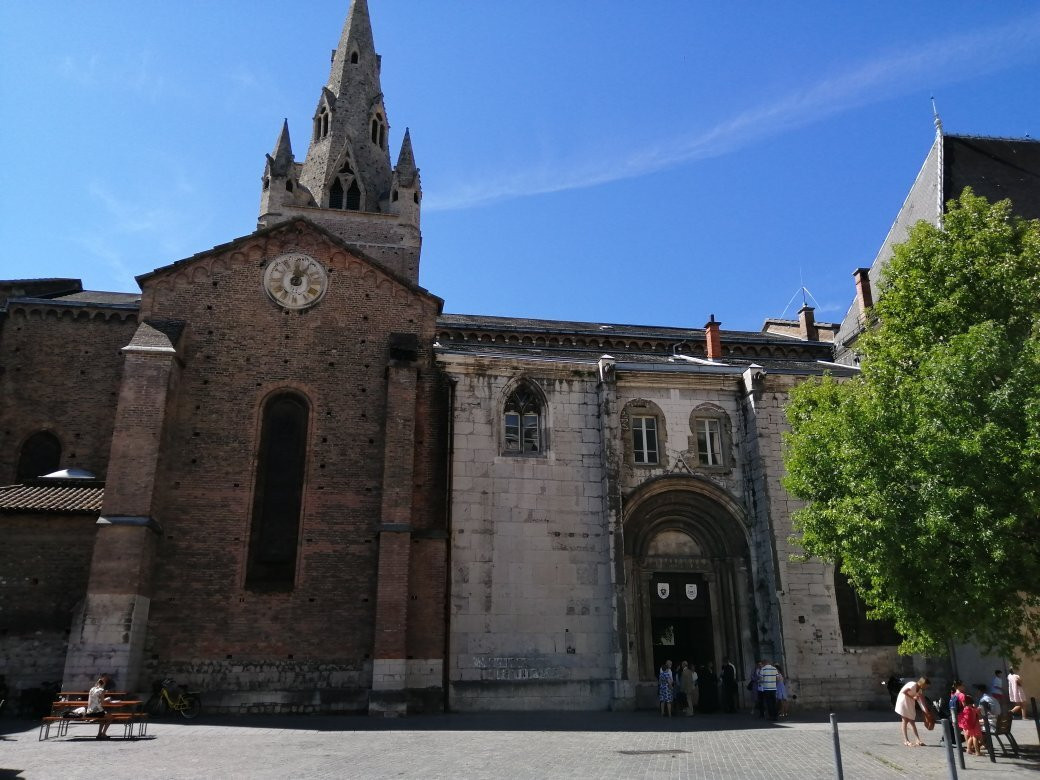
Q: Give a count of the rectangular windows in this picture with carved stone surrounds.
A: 2